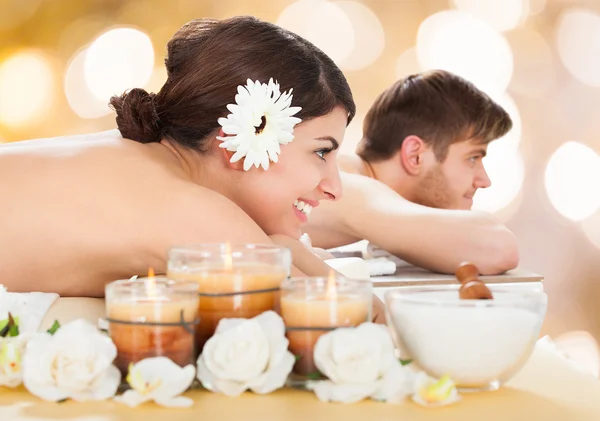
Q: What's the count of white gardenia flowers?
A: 3